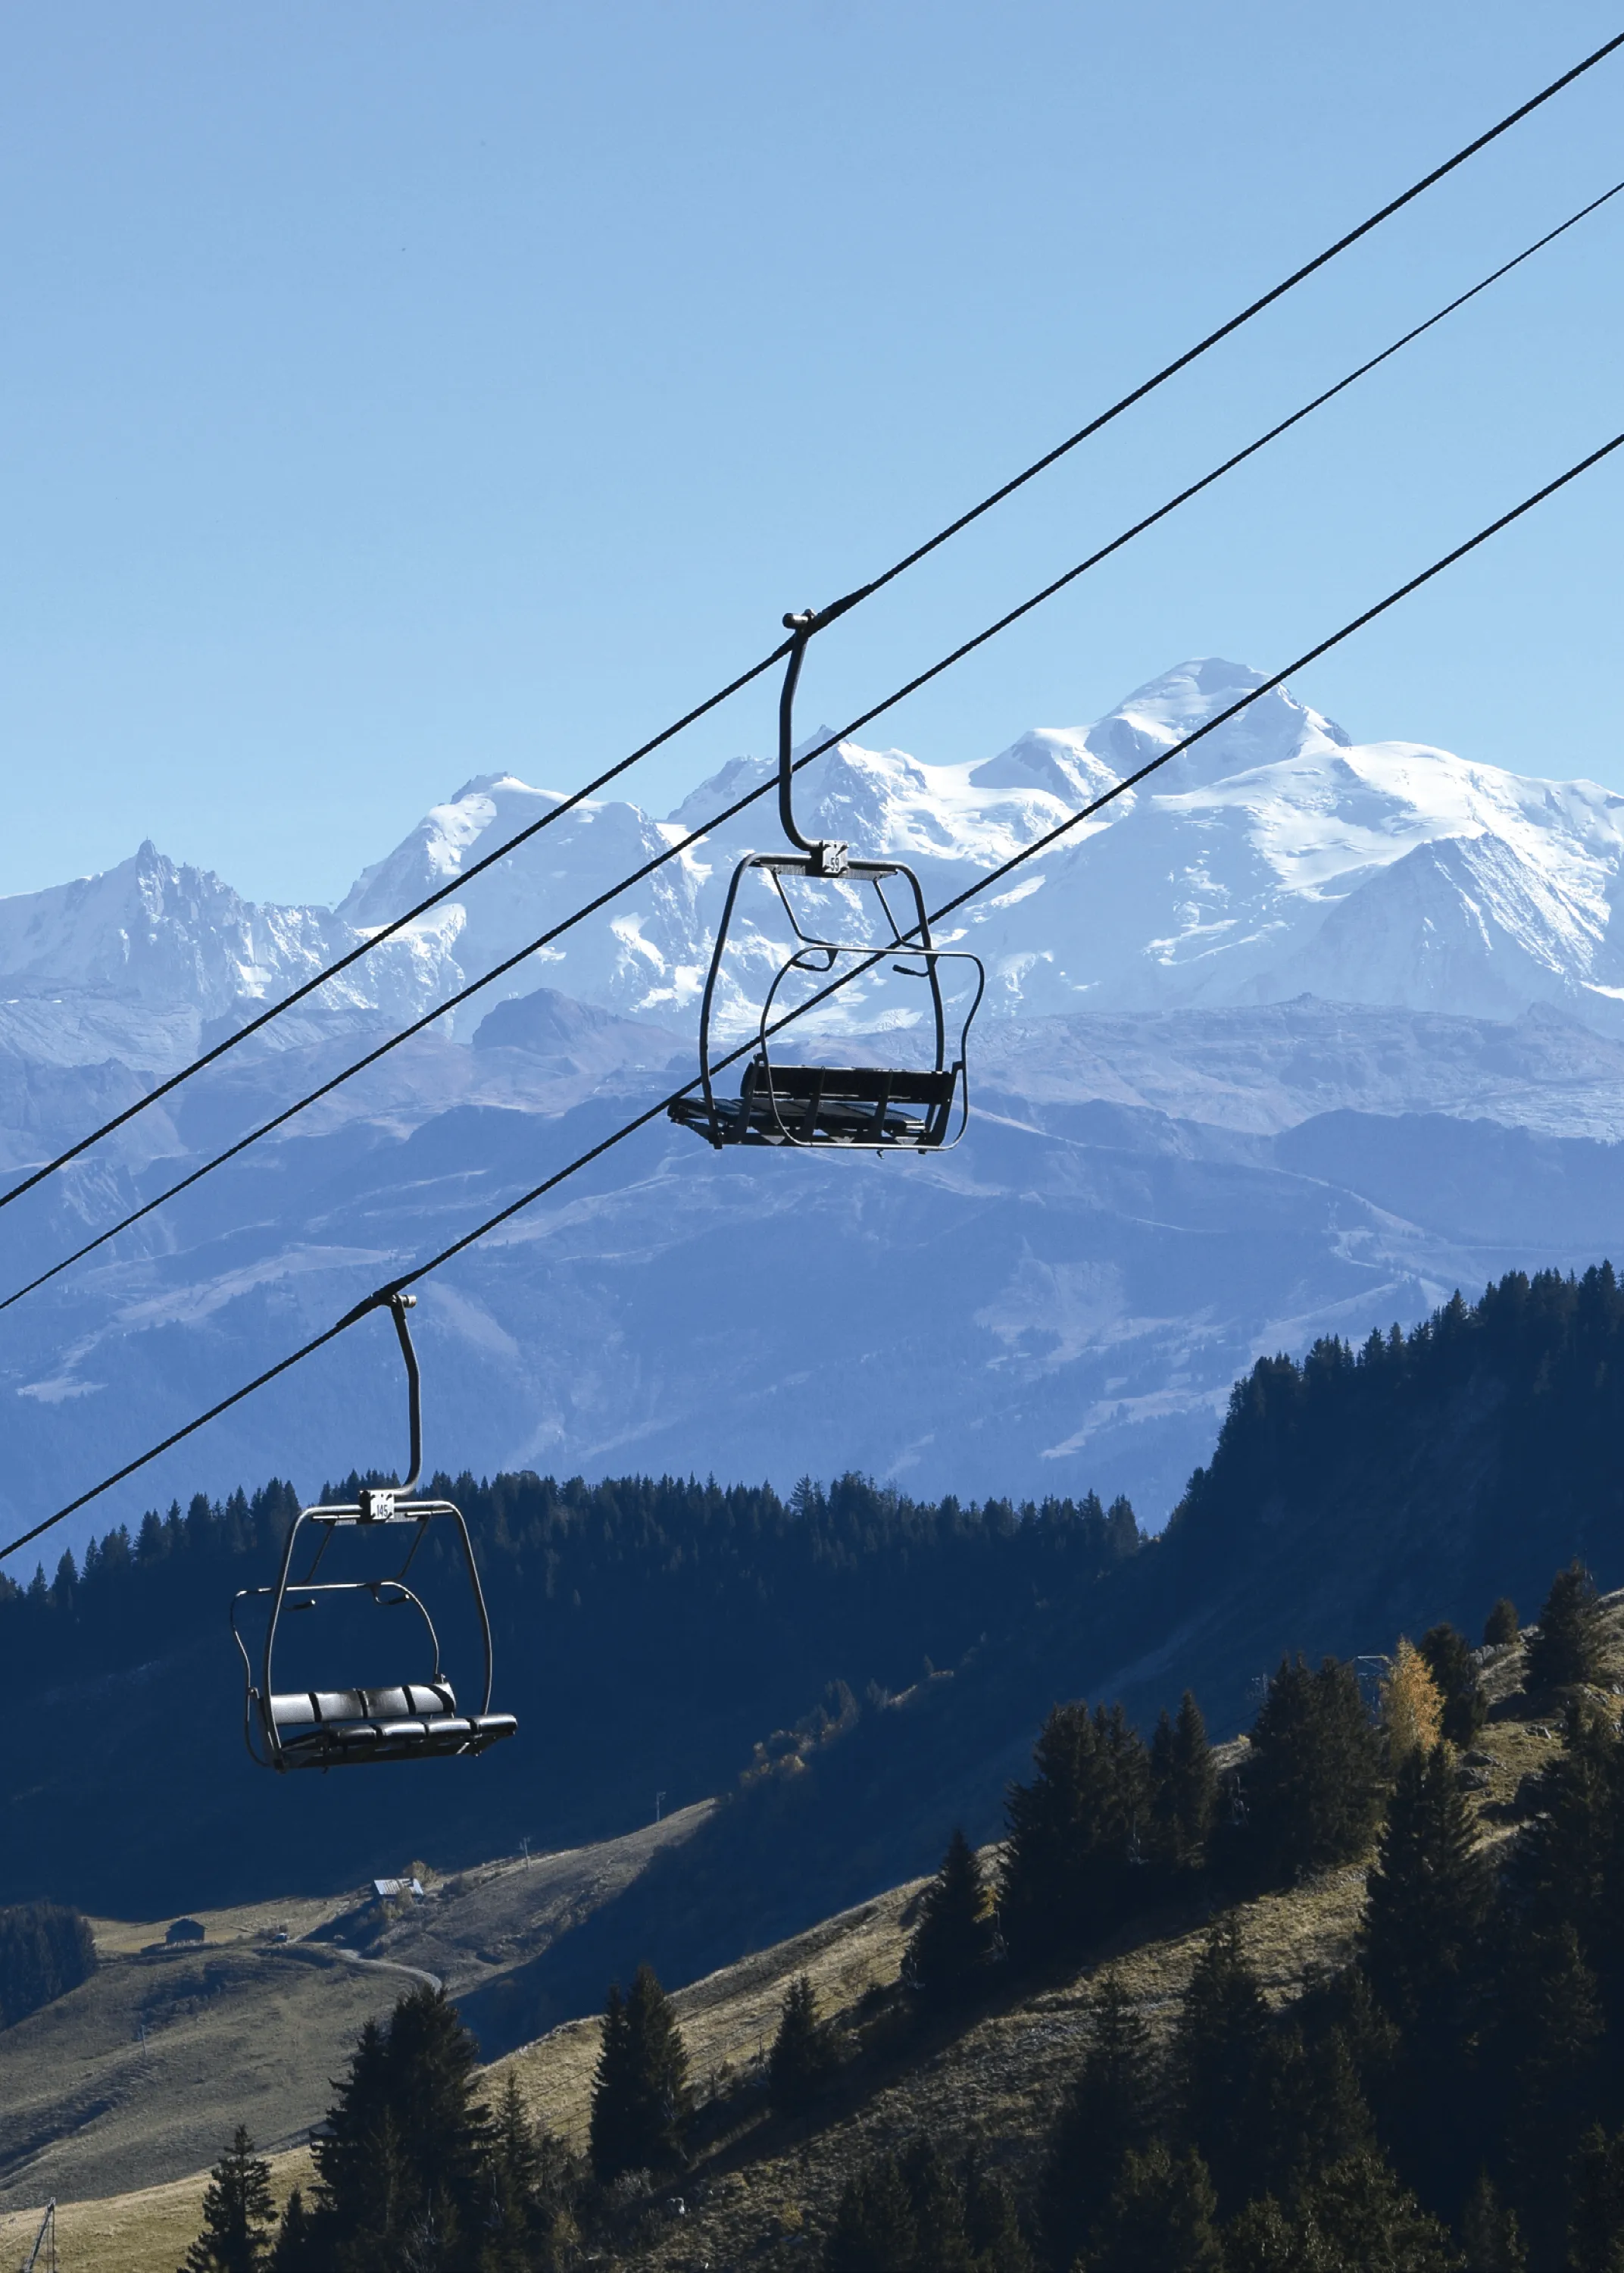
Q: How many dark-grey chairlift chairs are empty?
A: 2